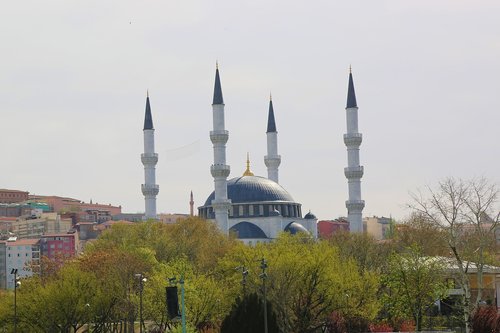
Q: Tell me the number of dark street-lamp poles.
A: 4